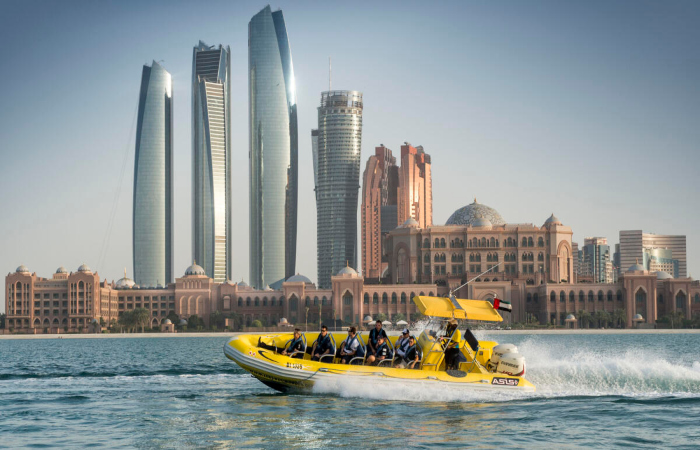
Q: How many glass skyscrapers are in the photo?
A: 4